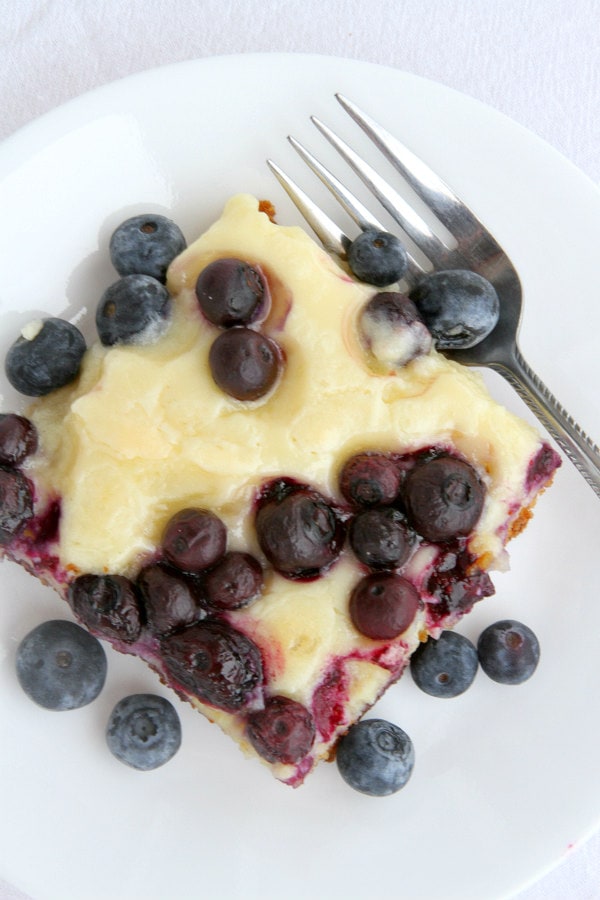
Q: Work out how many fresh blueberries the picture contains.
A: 10